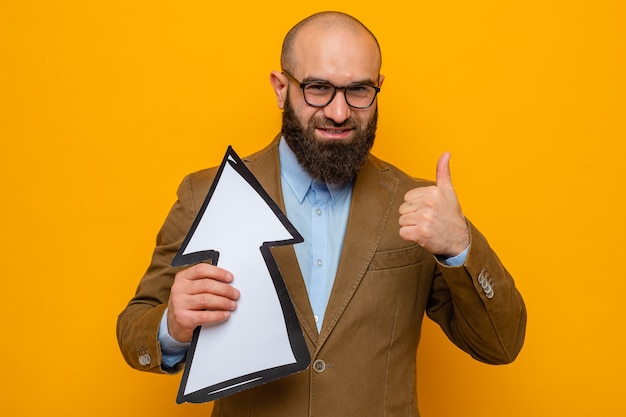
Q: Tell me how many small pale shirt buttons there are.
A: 3